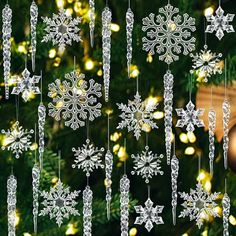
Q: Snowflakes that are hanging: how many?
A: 14